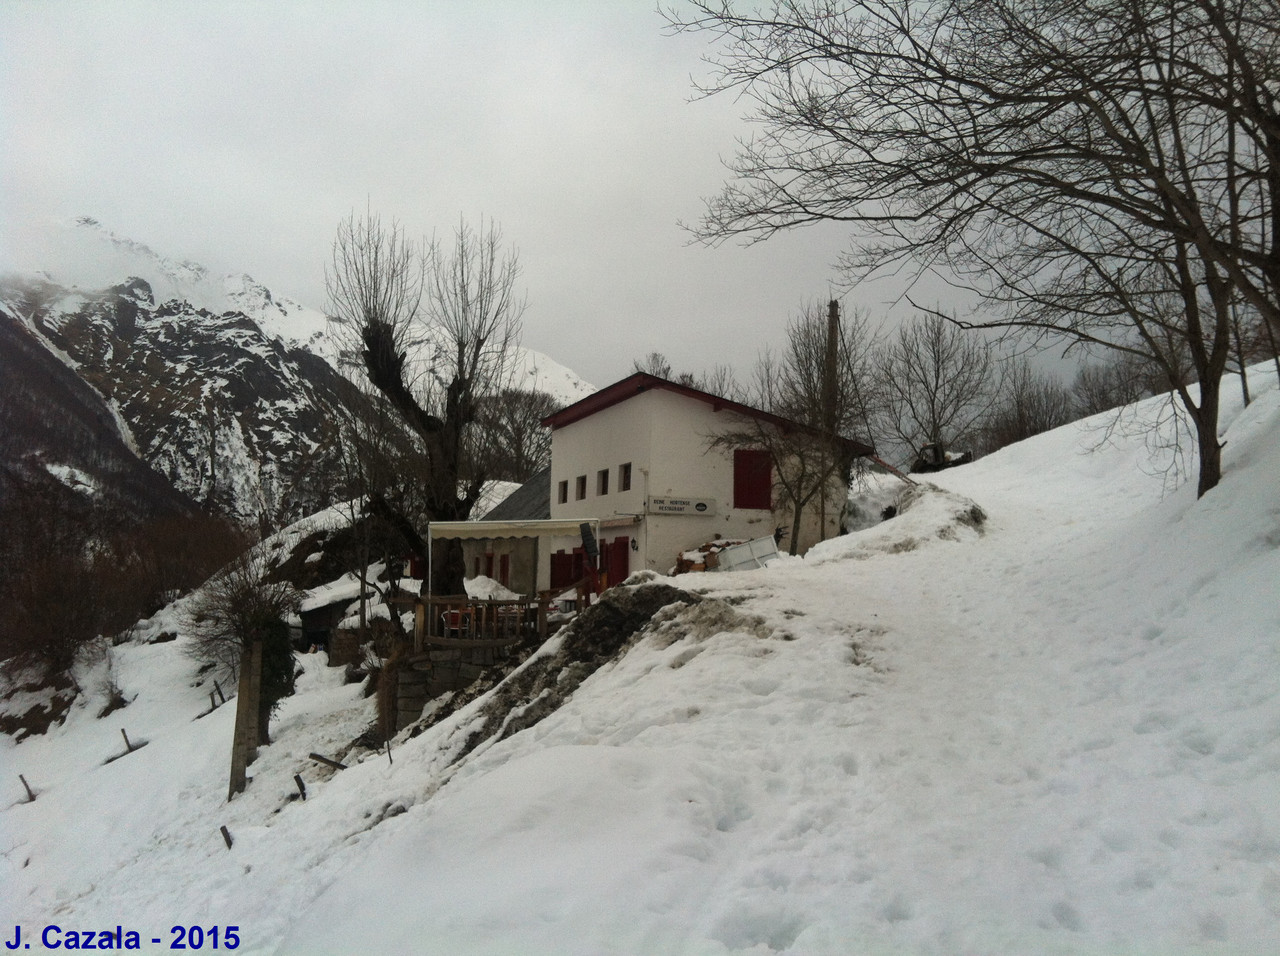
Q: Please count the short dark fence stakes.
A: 7